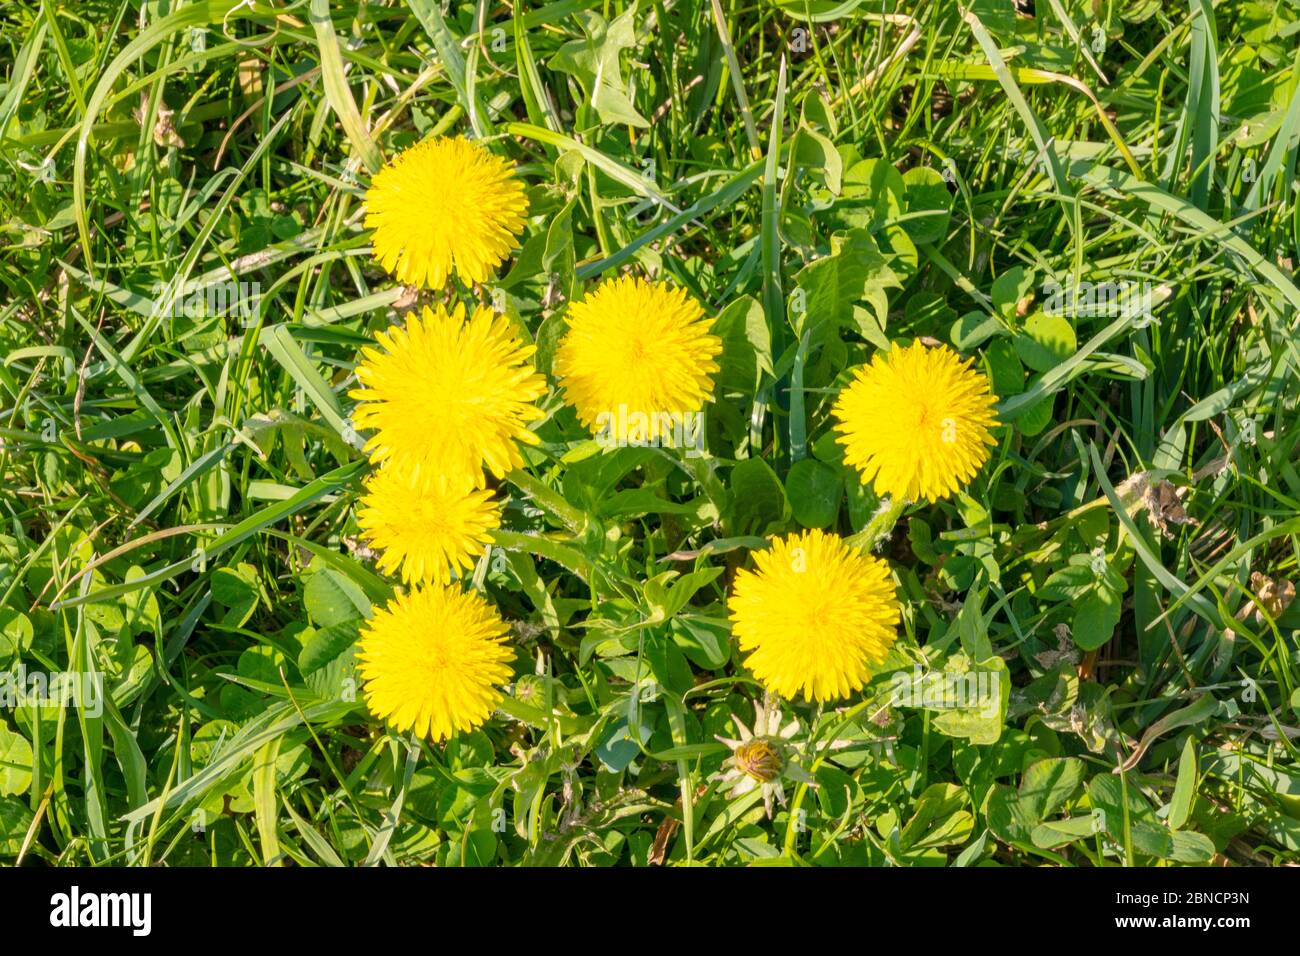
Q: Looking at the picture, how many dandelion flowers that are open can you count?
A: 7